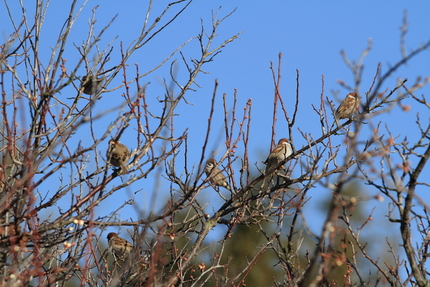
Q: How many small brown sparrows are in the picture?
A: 6